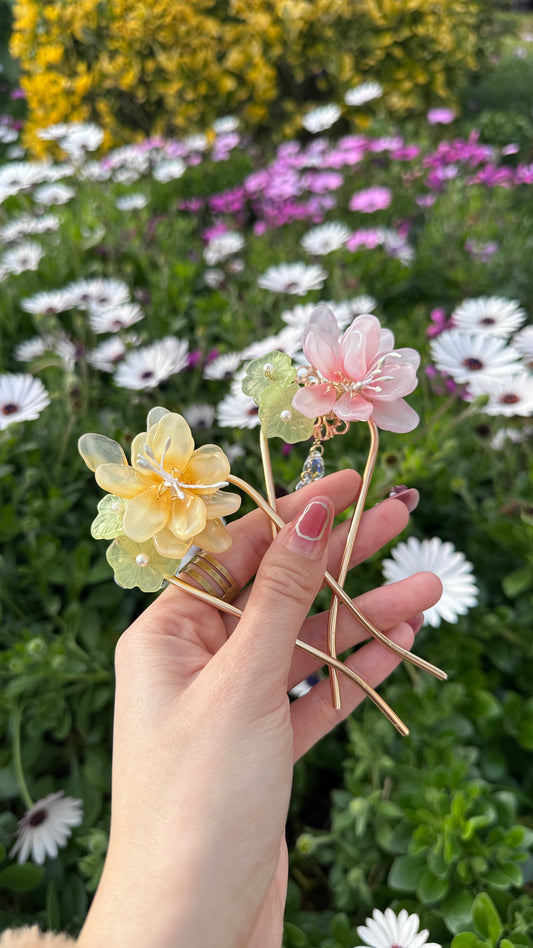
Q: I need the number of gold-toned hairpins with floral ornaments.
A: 2